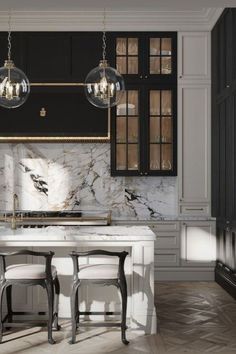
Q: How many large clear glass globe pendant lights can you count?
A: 2